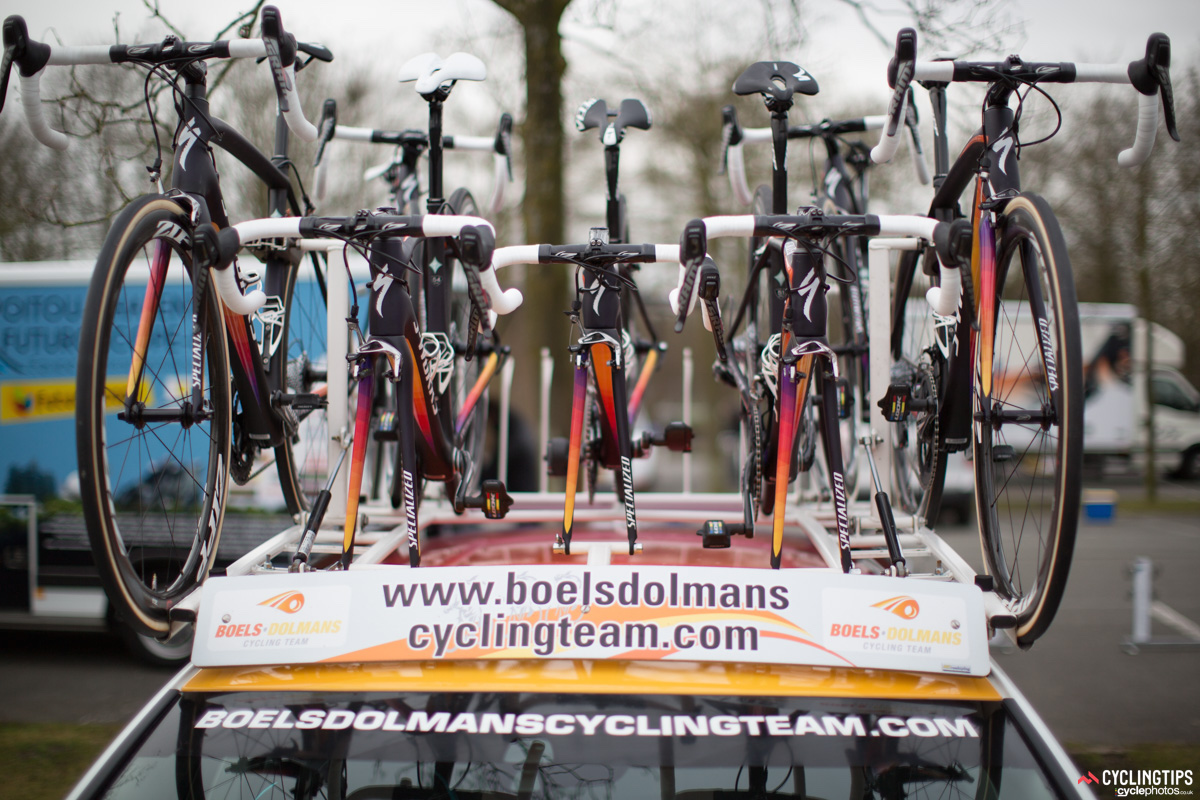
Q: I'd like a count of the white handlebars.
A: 7